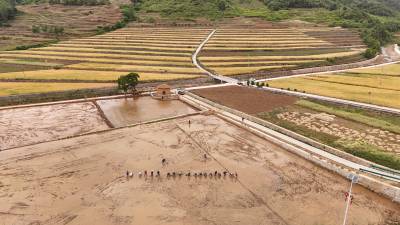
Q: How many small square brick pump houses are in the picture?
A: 1